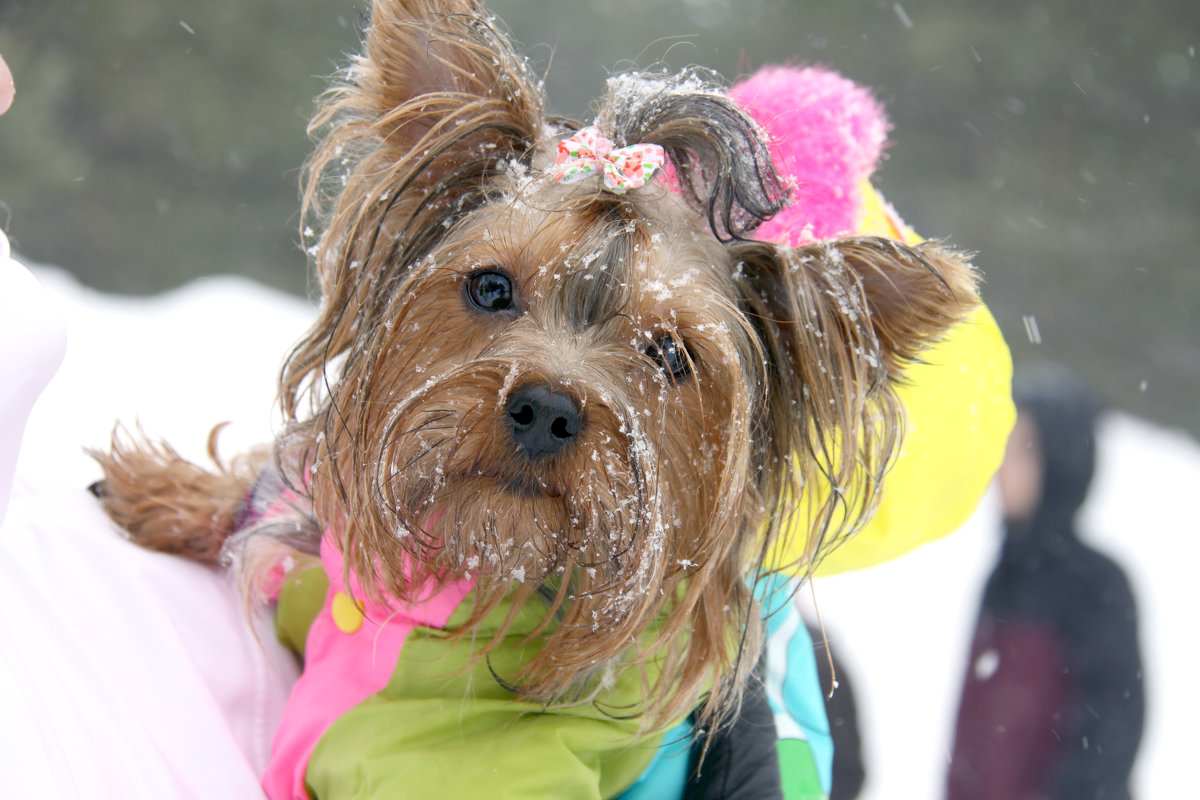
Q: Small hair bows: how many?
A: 1